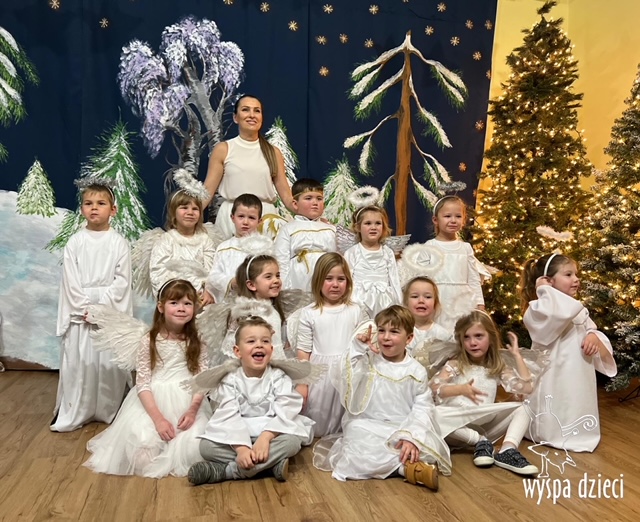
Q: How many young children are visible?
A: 14